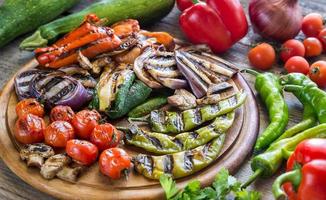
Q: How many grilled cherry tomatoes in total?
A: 8